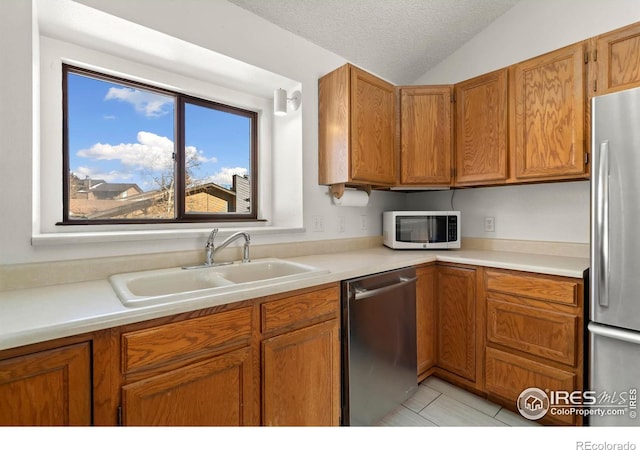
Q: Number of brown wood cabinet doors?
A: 10